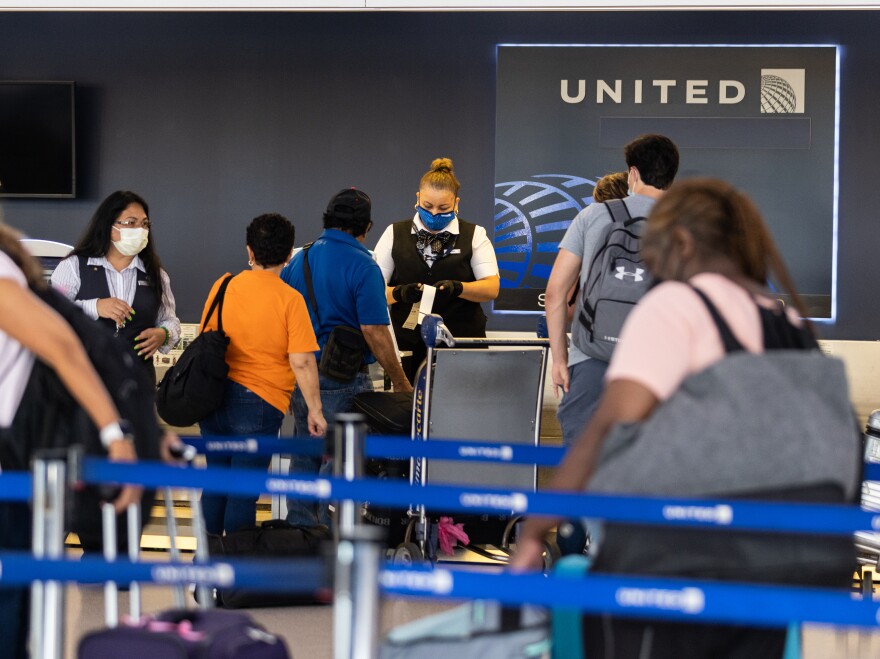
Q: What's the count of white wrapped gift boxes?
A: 0